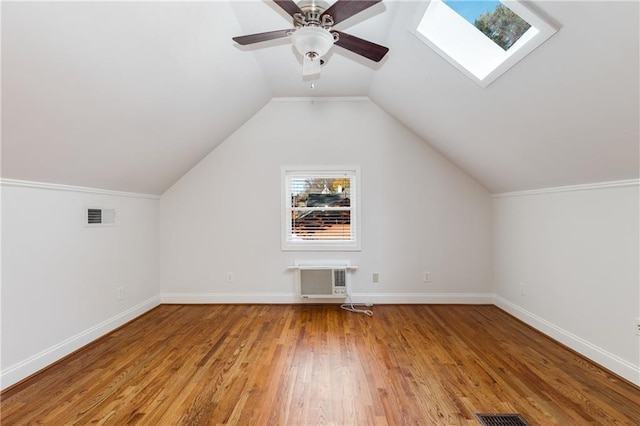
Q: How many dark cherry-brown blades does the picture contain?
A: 4